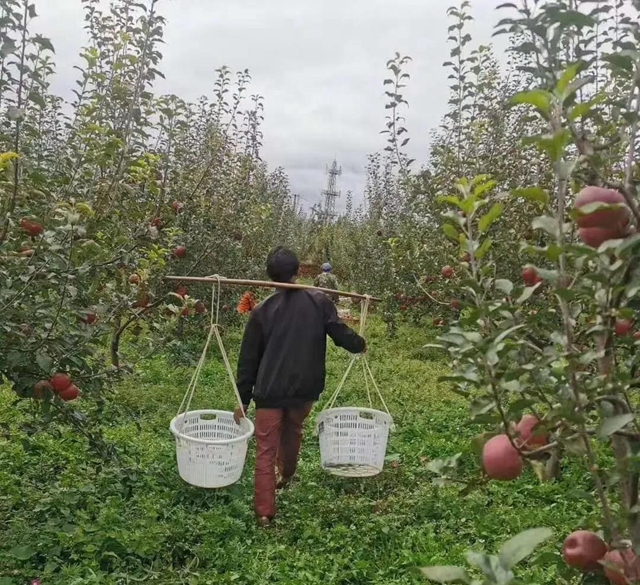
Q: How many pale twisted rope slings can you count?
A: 2